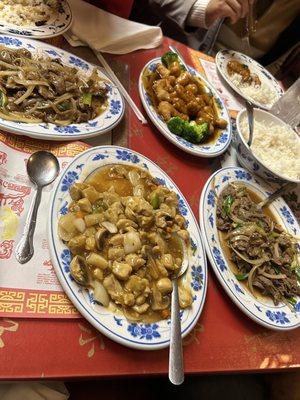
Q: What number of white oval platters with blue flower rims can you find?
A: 4